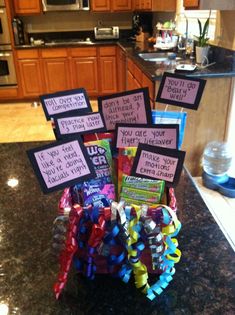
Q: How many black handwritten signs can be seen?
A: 7